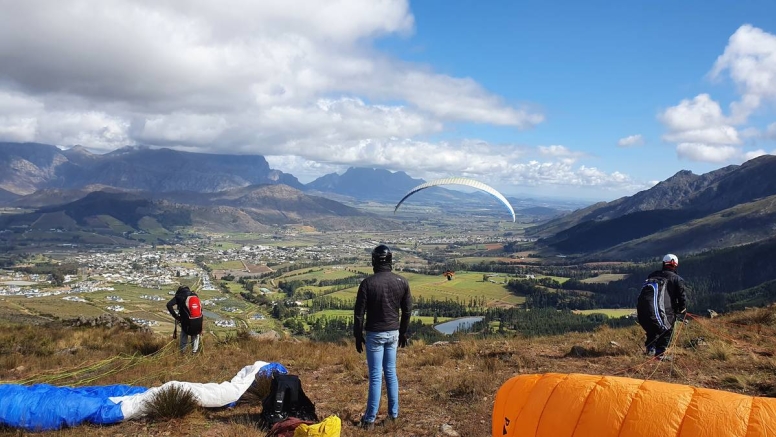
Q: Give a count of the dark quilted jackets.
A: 1